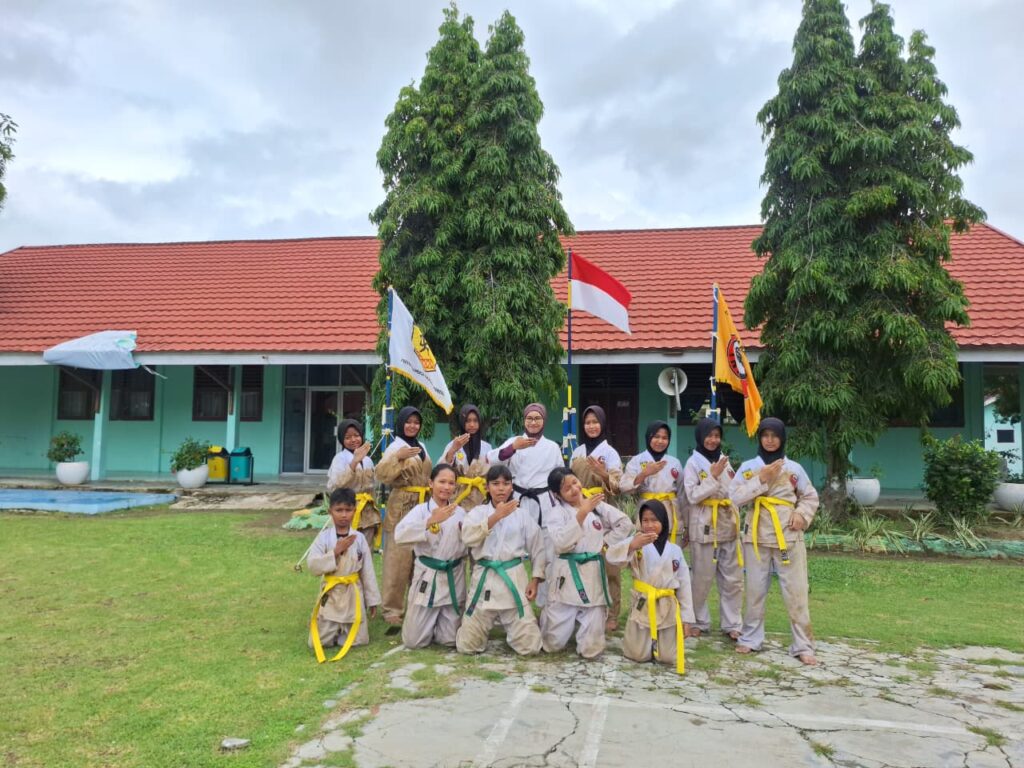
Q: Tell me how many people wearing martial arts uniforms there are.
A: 13